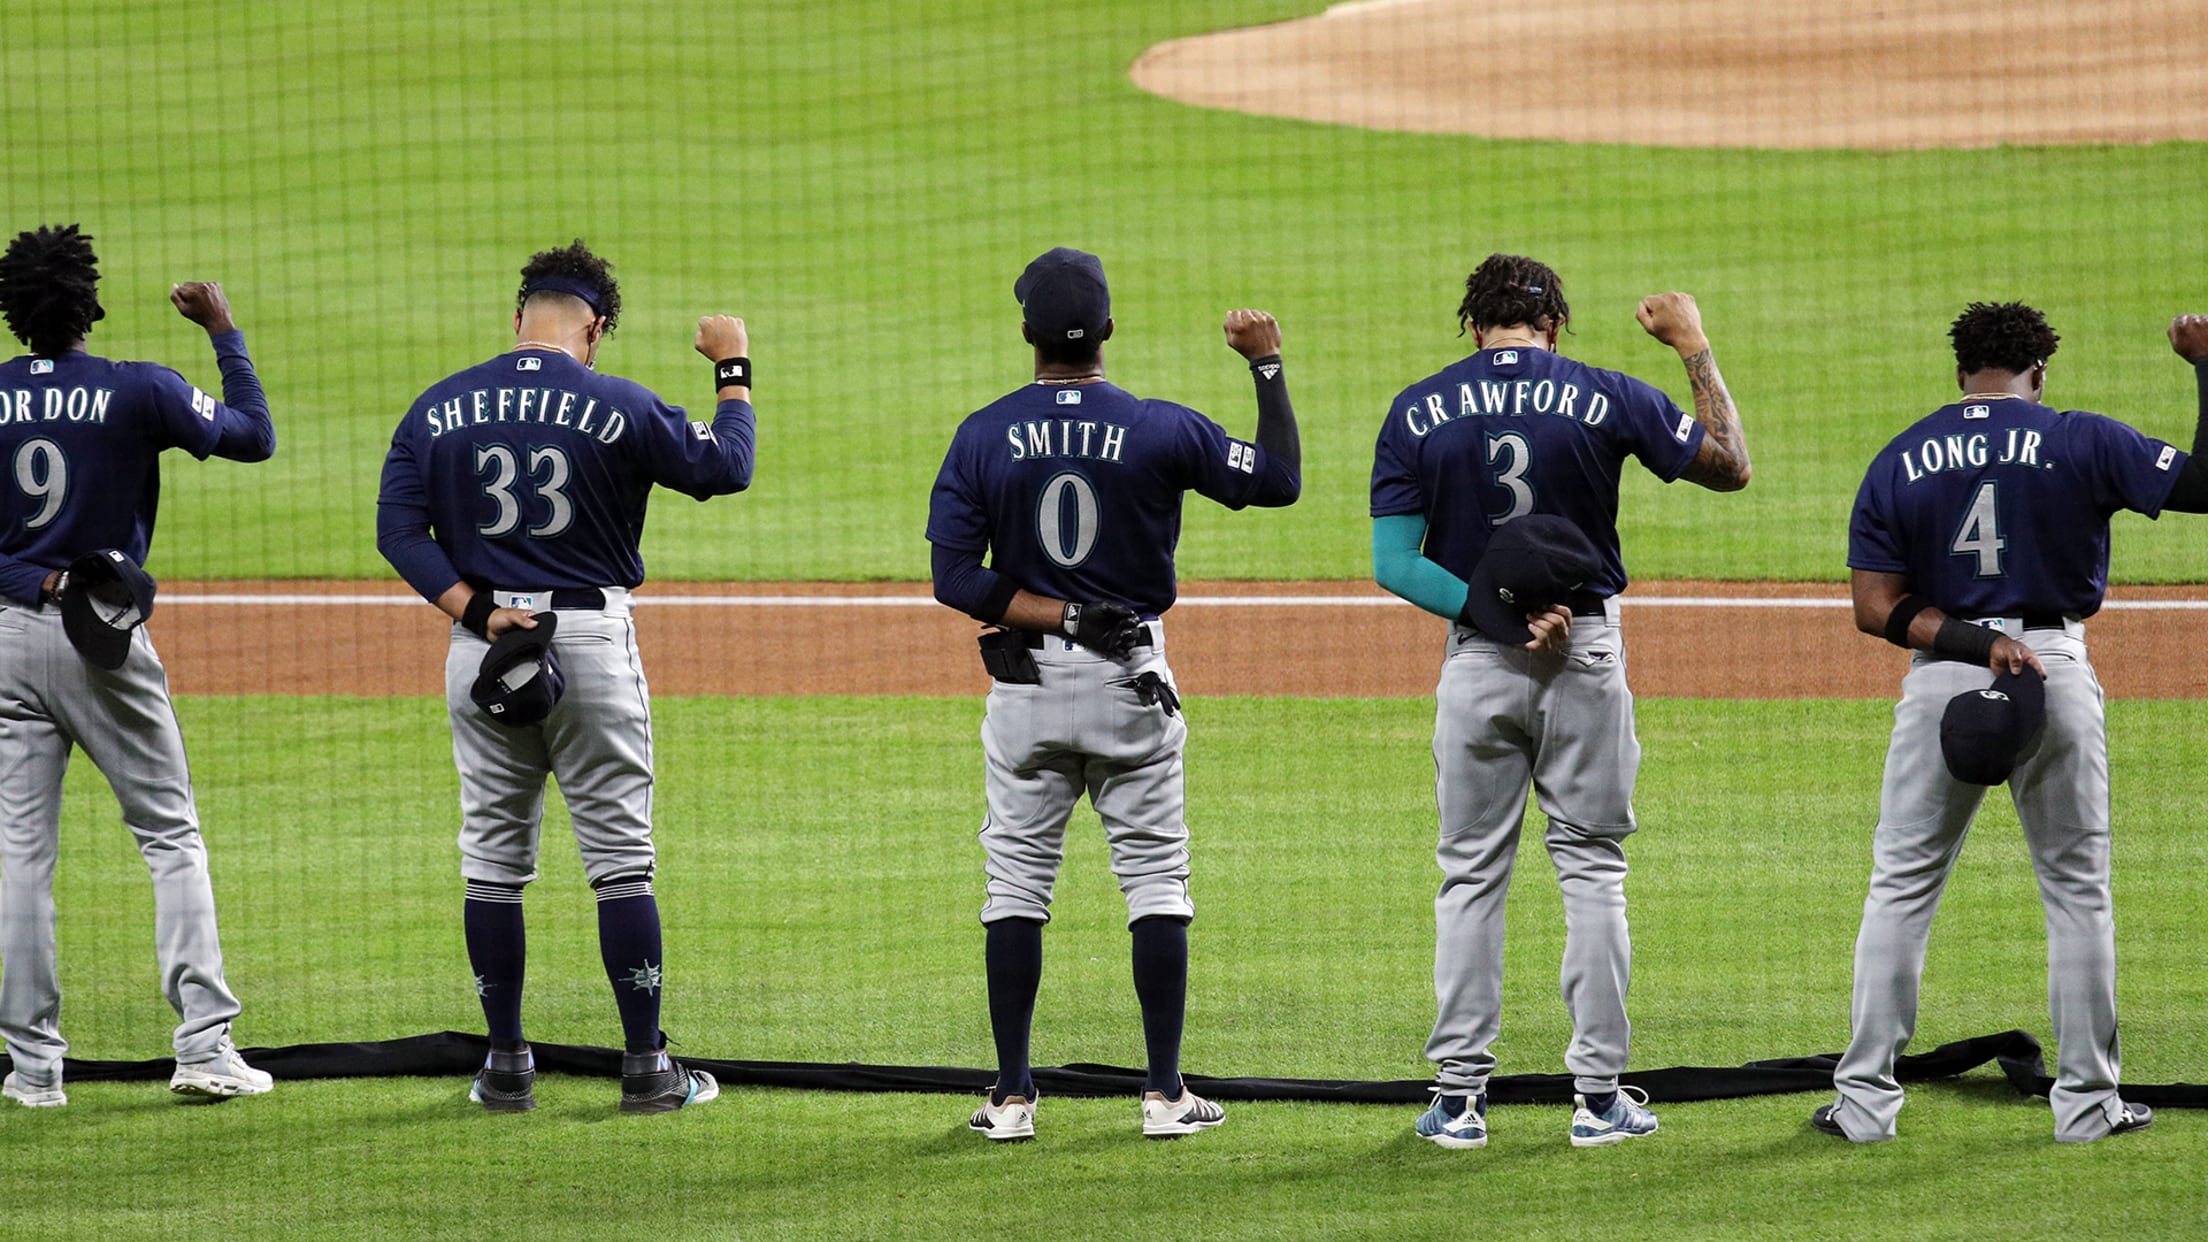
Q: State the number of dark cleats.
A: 4